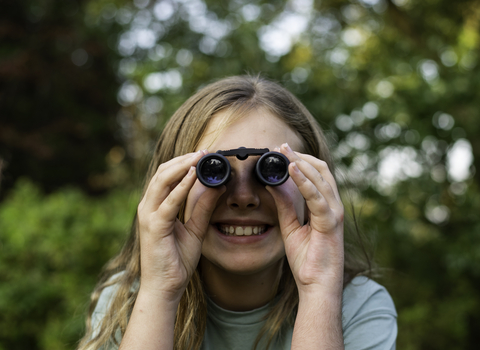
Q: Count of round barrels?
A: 2